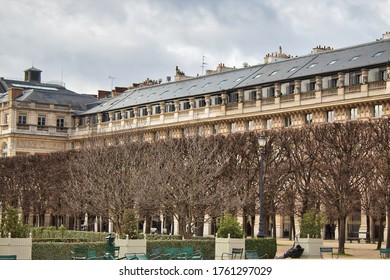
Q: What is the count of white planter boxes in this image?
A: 4